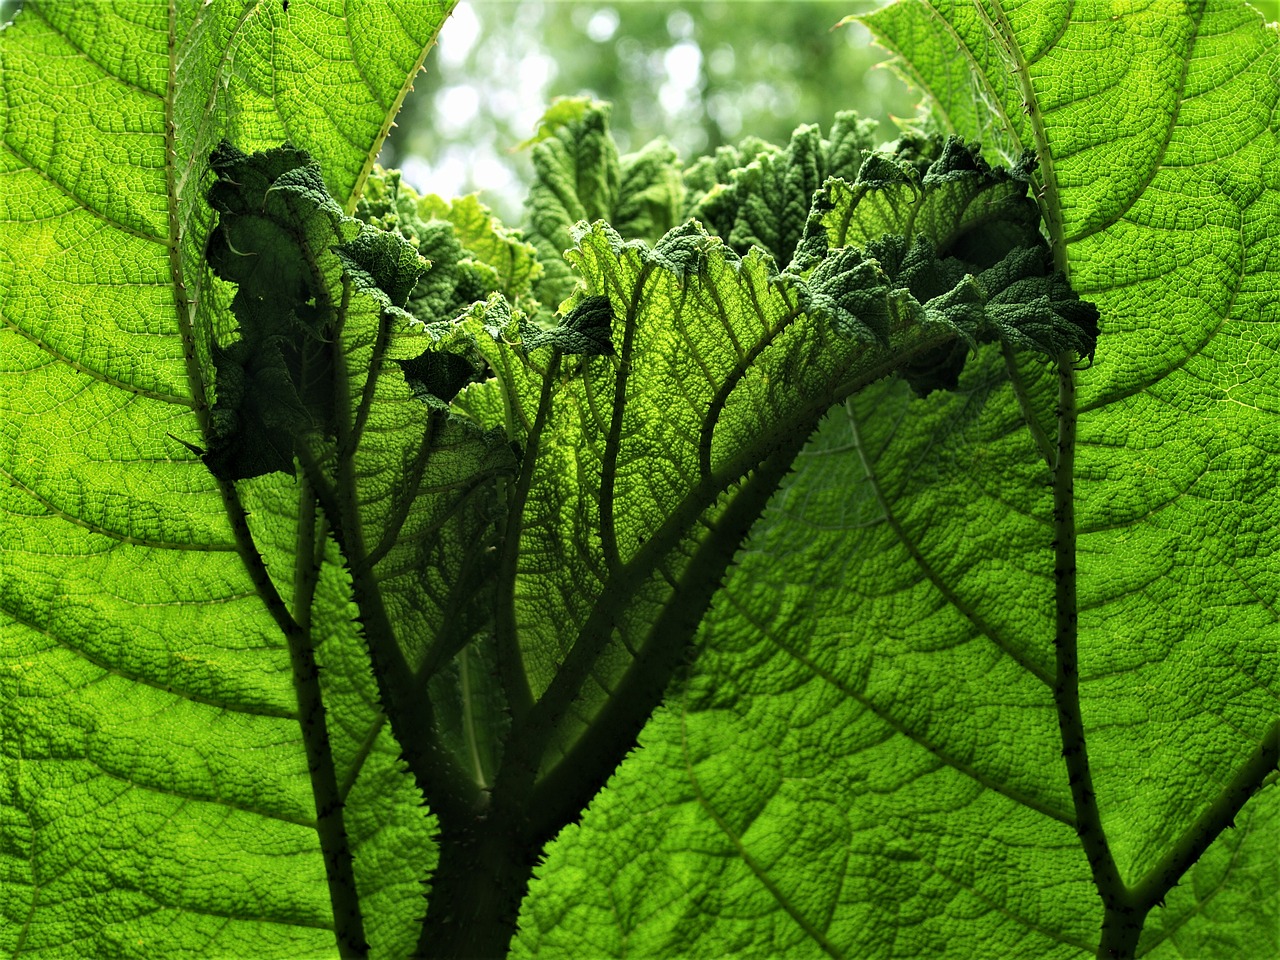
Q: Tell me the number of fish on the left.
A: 0